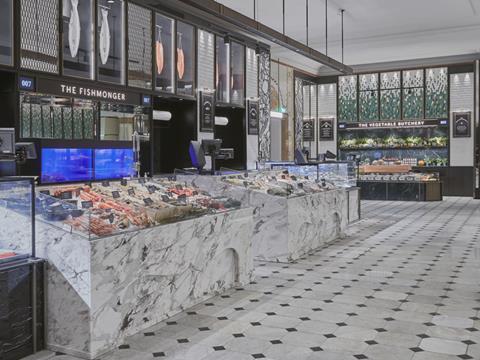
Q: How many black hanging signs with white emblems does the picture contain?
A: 5